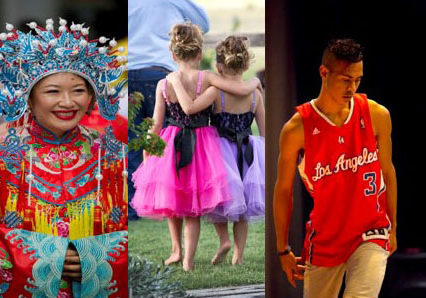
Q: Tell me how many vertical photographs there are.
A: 3